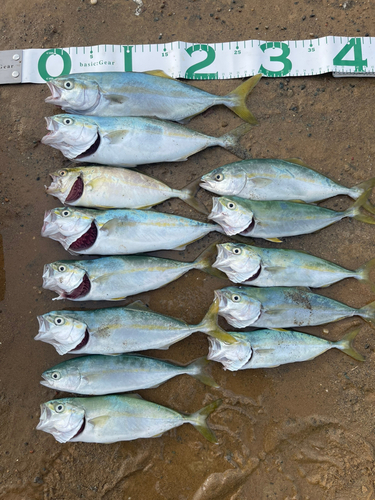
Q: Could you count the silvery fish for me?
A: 13